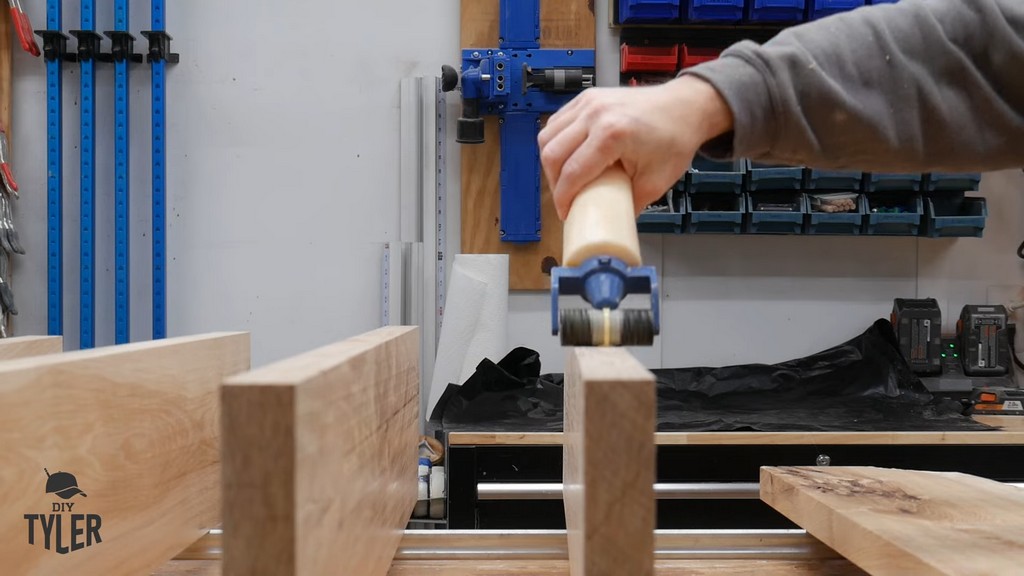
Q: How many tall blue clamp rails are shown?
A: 4